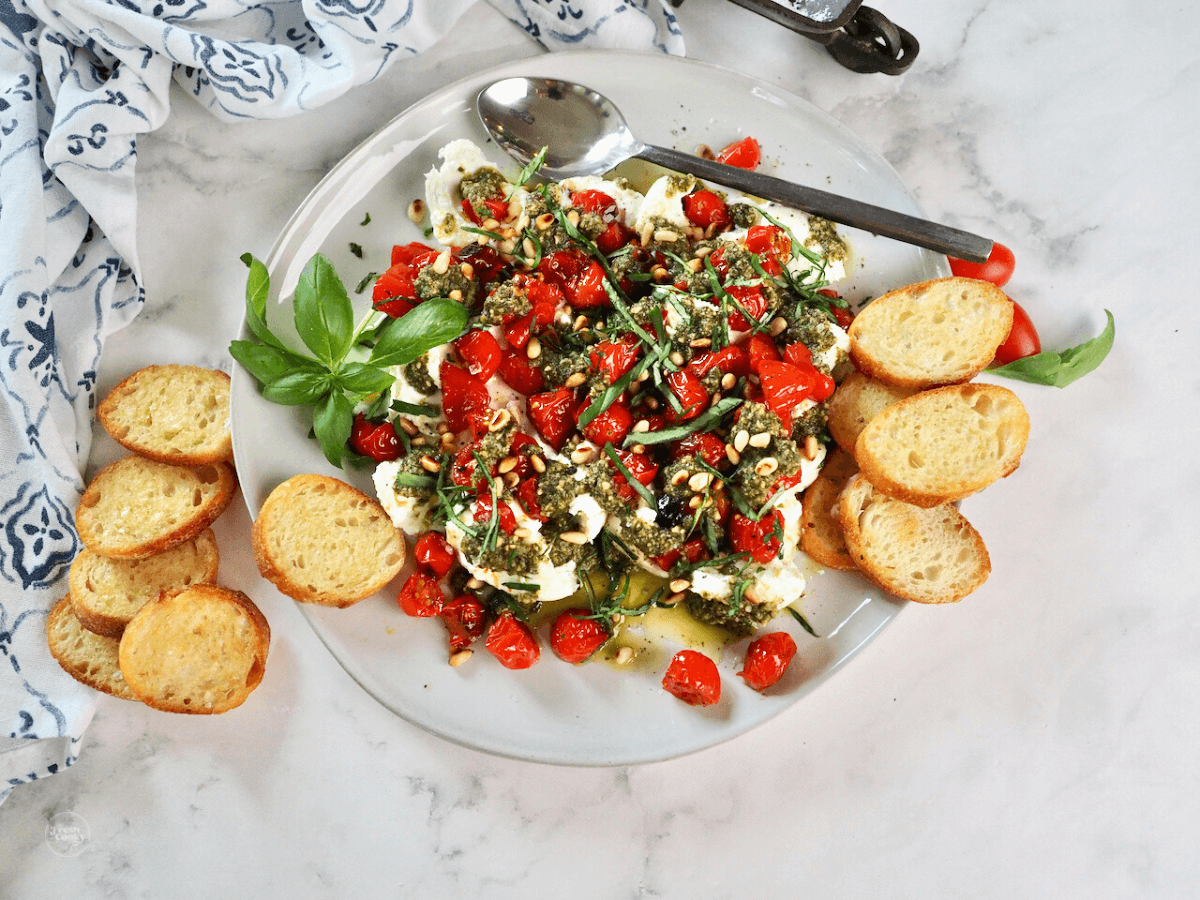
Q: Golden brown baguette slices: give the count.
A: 11